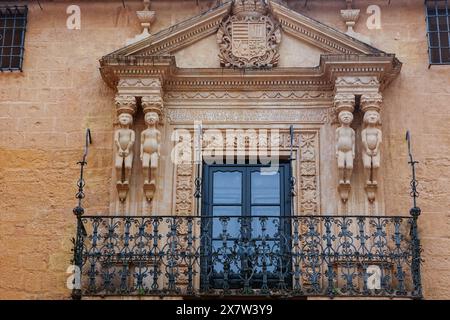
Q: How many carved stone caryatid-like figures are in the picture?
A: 4